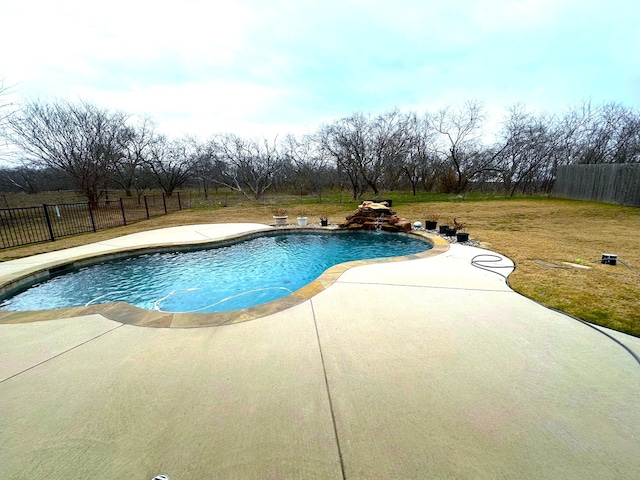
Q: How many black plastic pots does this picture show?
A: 5